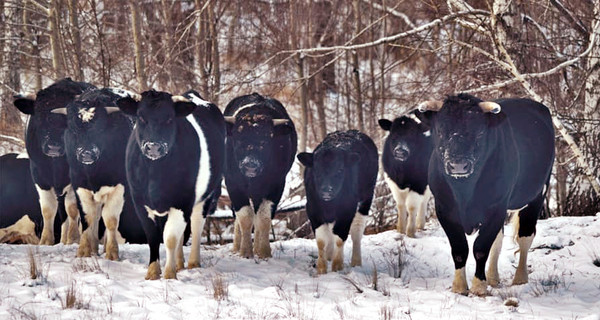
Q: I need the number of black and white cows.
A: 8